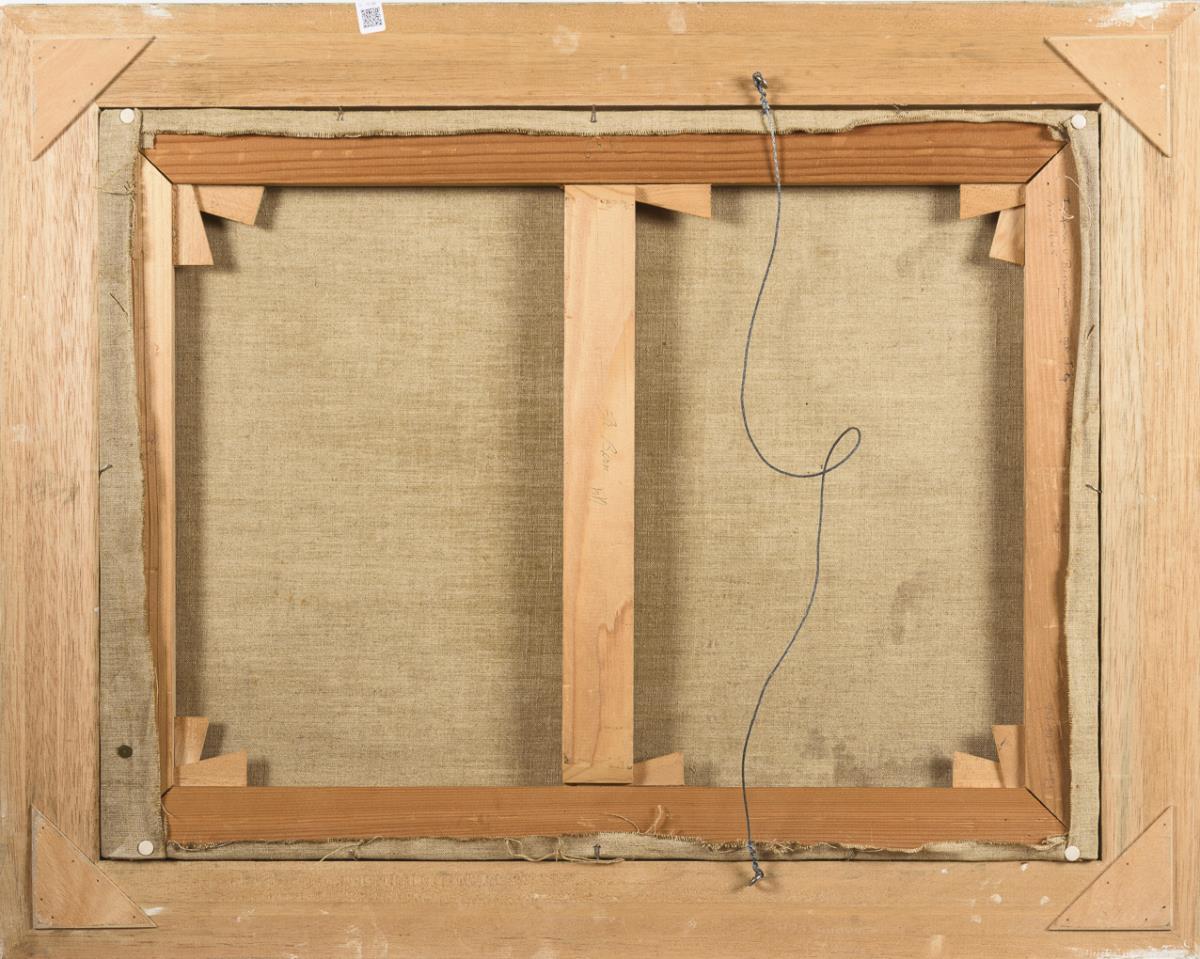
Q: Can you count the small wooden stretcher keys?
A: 10